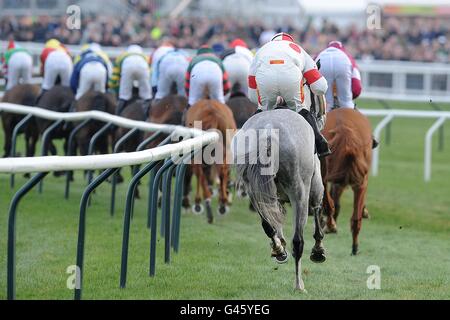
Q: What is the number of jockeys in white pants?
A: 9